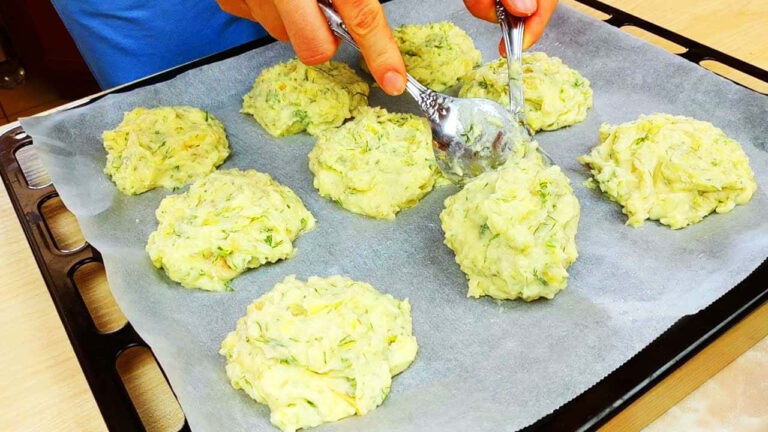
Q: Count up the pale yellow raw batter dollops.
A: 9